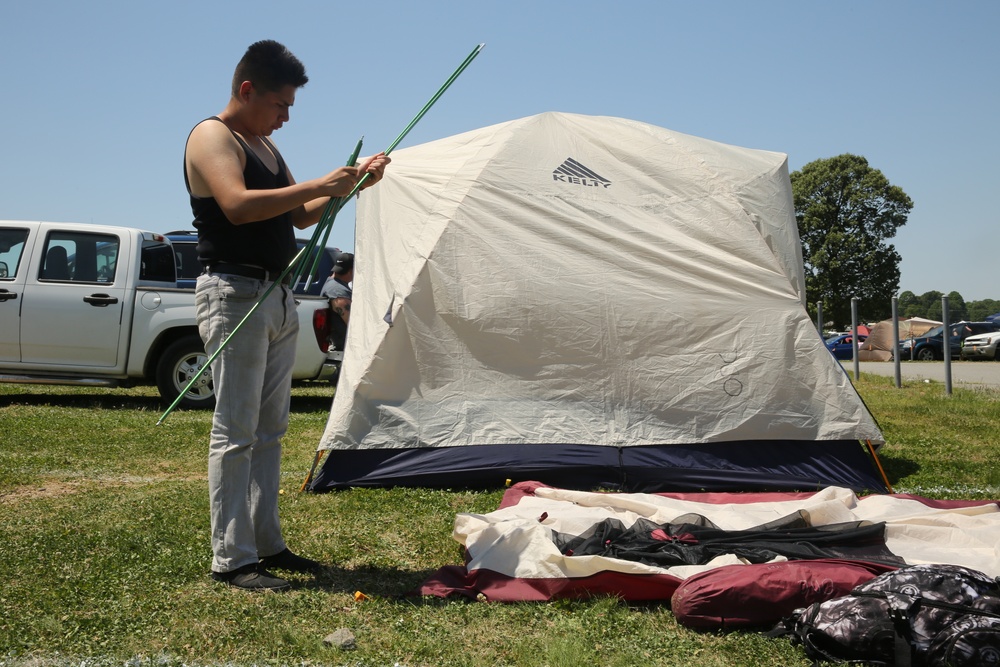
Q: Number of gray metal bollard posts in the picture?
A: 4